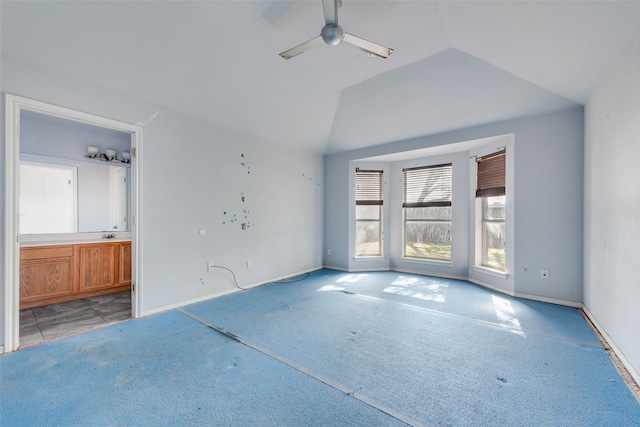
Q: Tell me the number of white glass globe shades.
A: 3